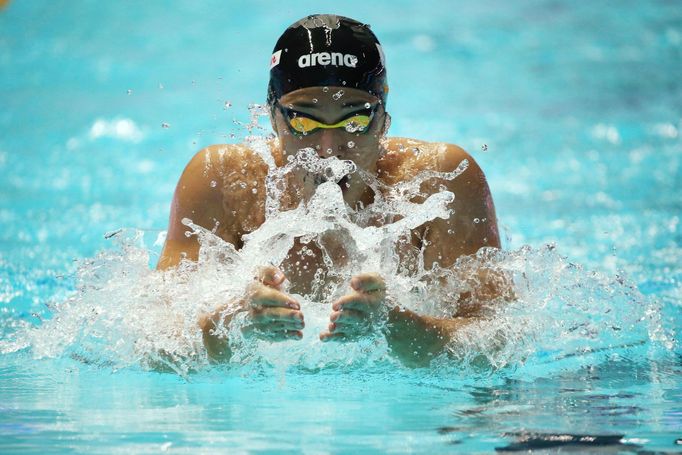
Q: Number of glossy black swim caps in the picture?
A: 1